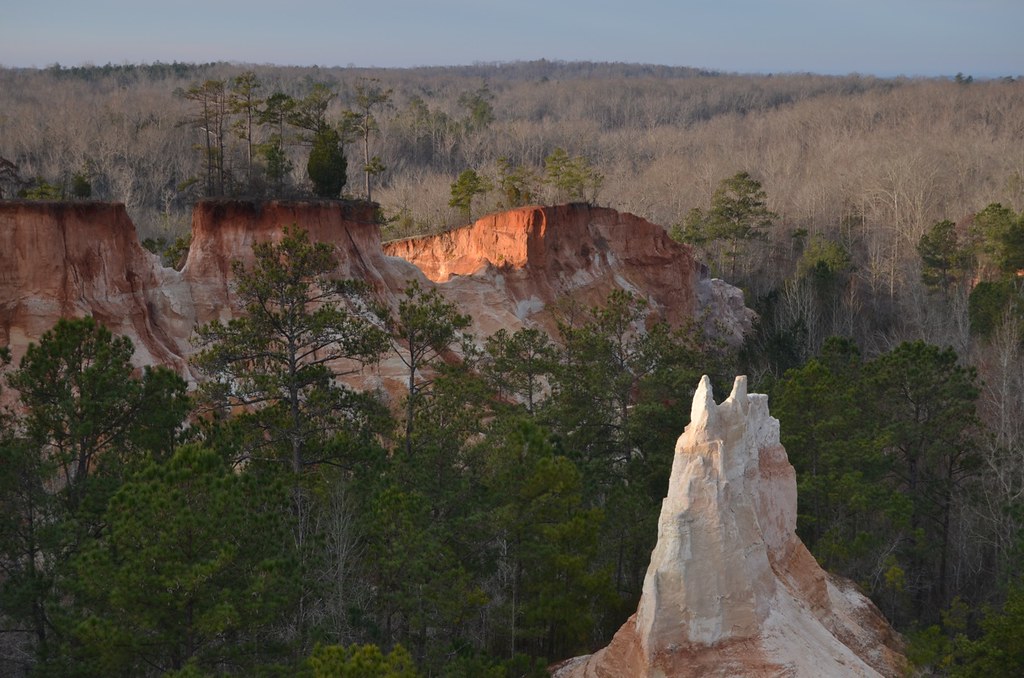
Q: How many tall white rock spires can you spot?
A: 1